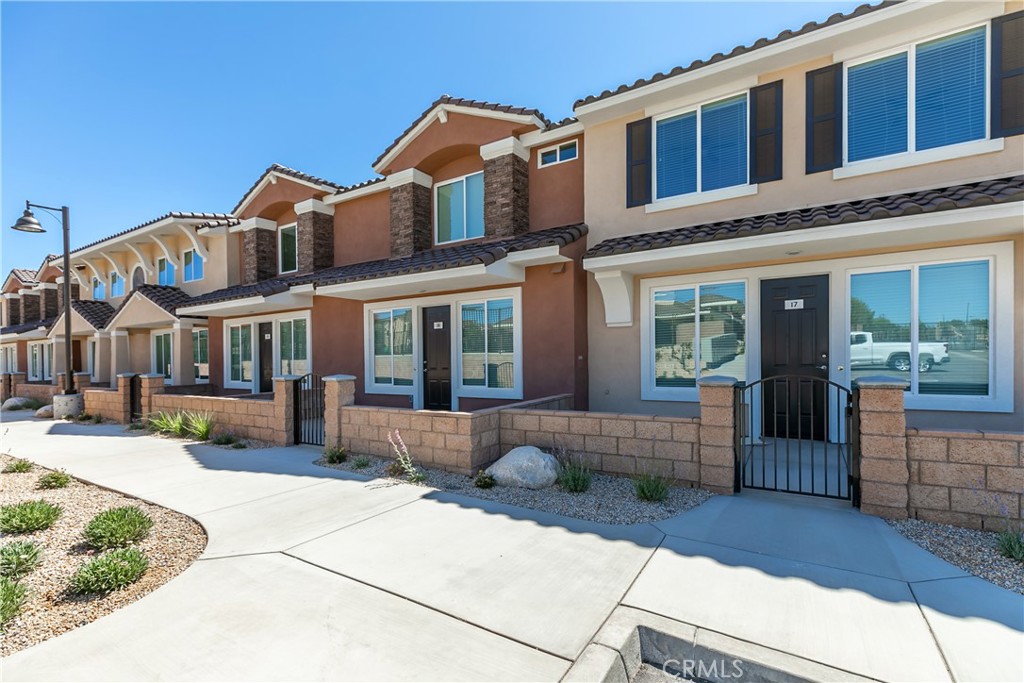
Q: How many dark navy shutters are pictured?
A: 4